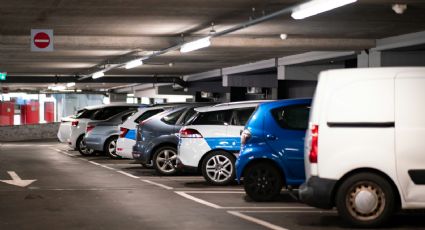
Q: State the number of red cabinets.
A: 3